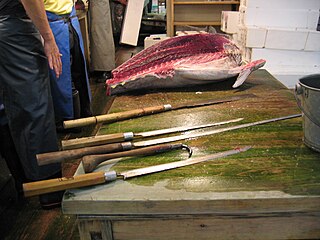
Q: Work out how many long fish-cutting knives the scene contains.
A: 4